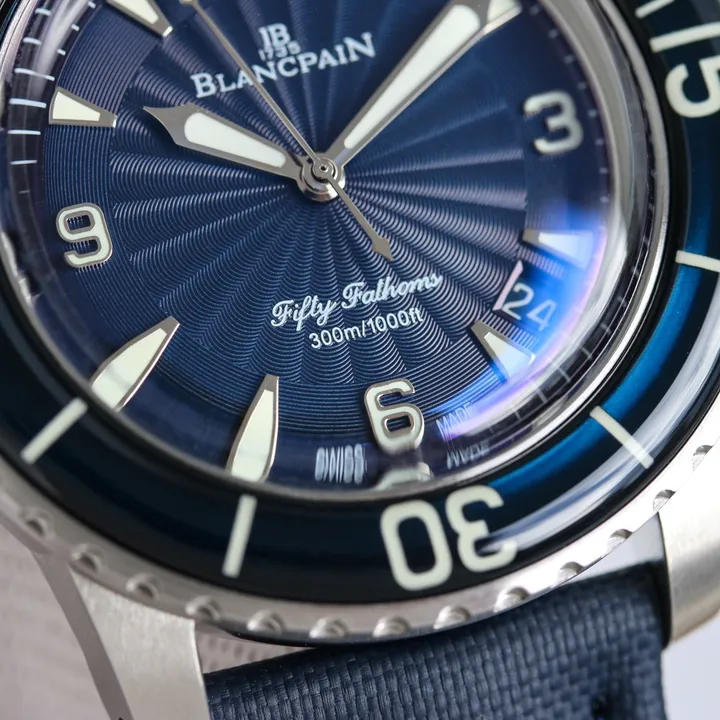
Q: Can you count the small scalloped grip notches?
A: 13